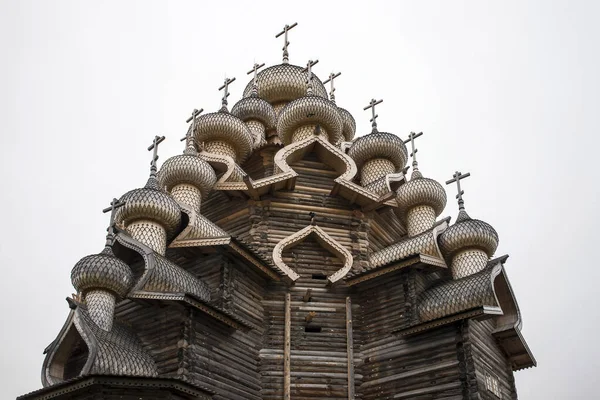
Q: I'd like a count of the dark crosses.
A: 11